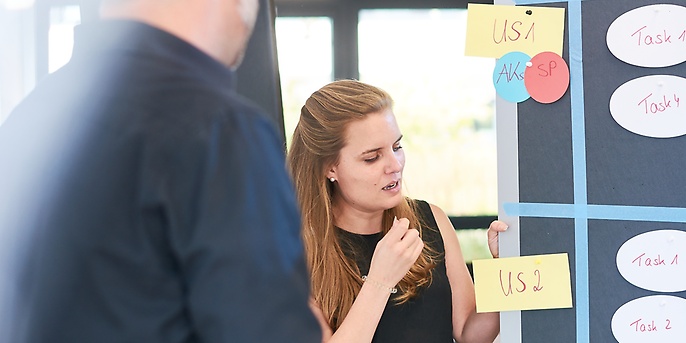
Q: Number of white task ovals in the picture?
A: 4